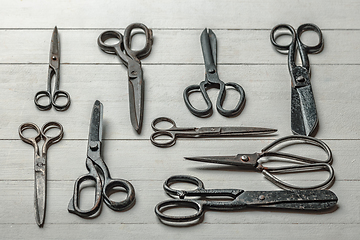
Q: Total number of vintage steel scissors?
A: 9